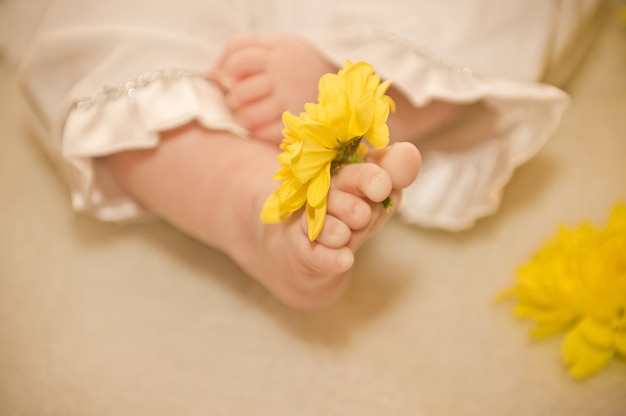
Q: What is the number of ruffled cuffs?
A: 2